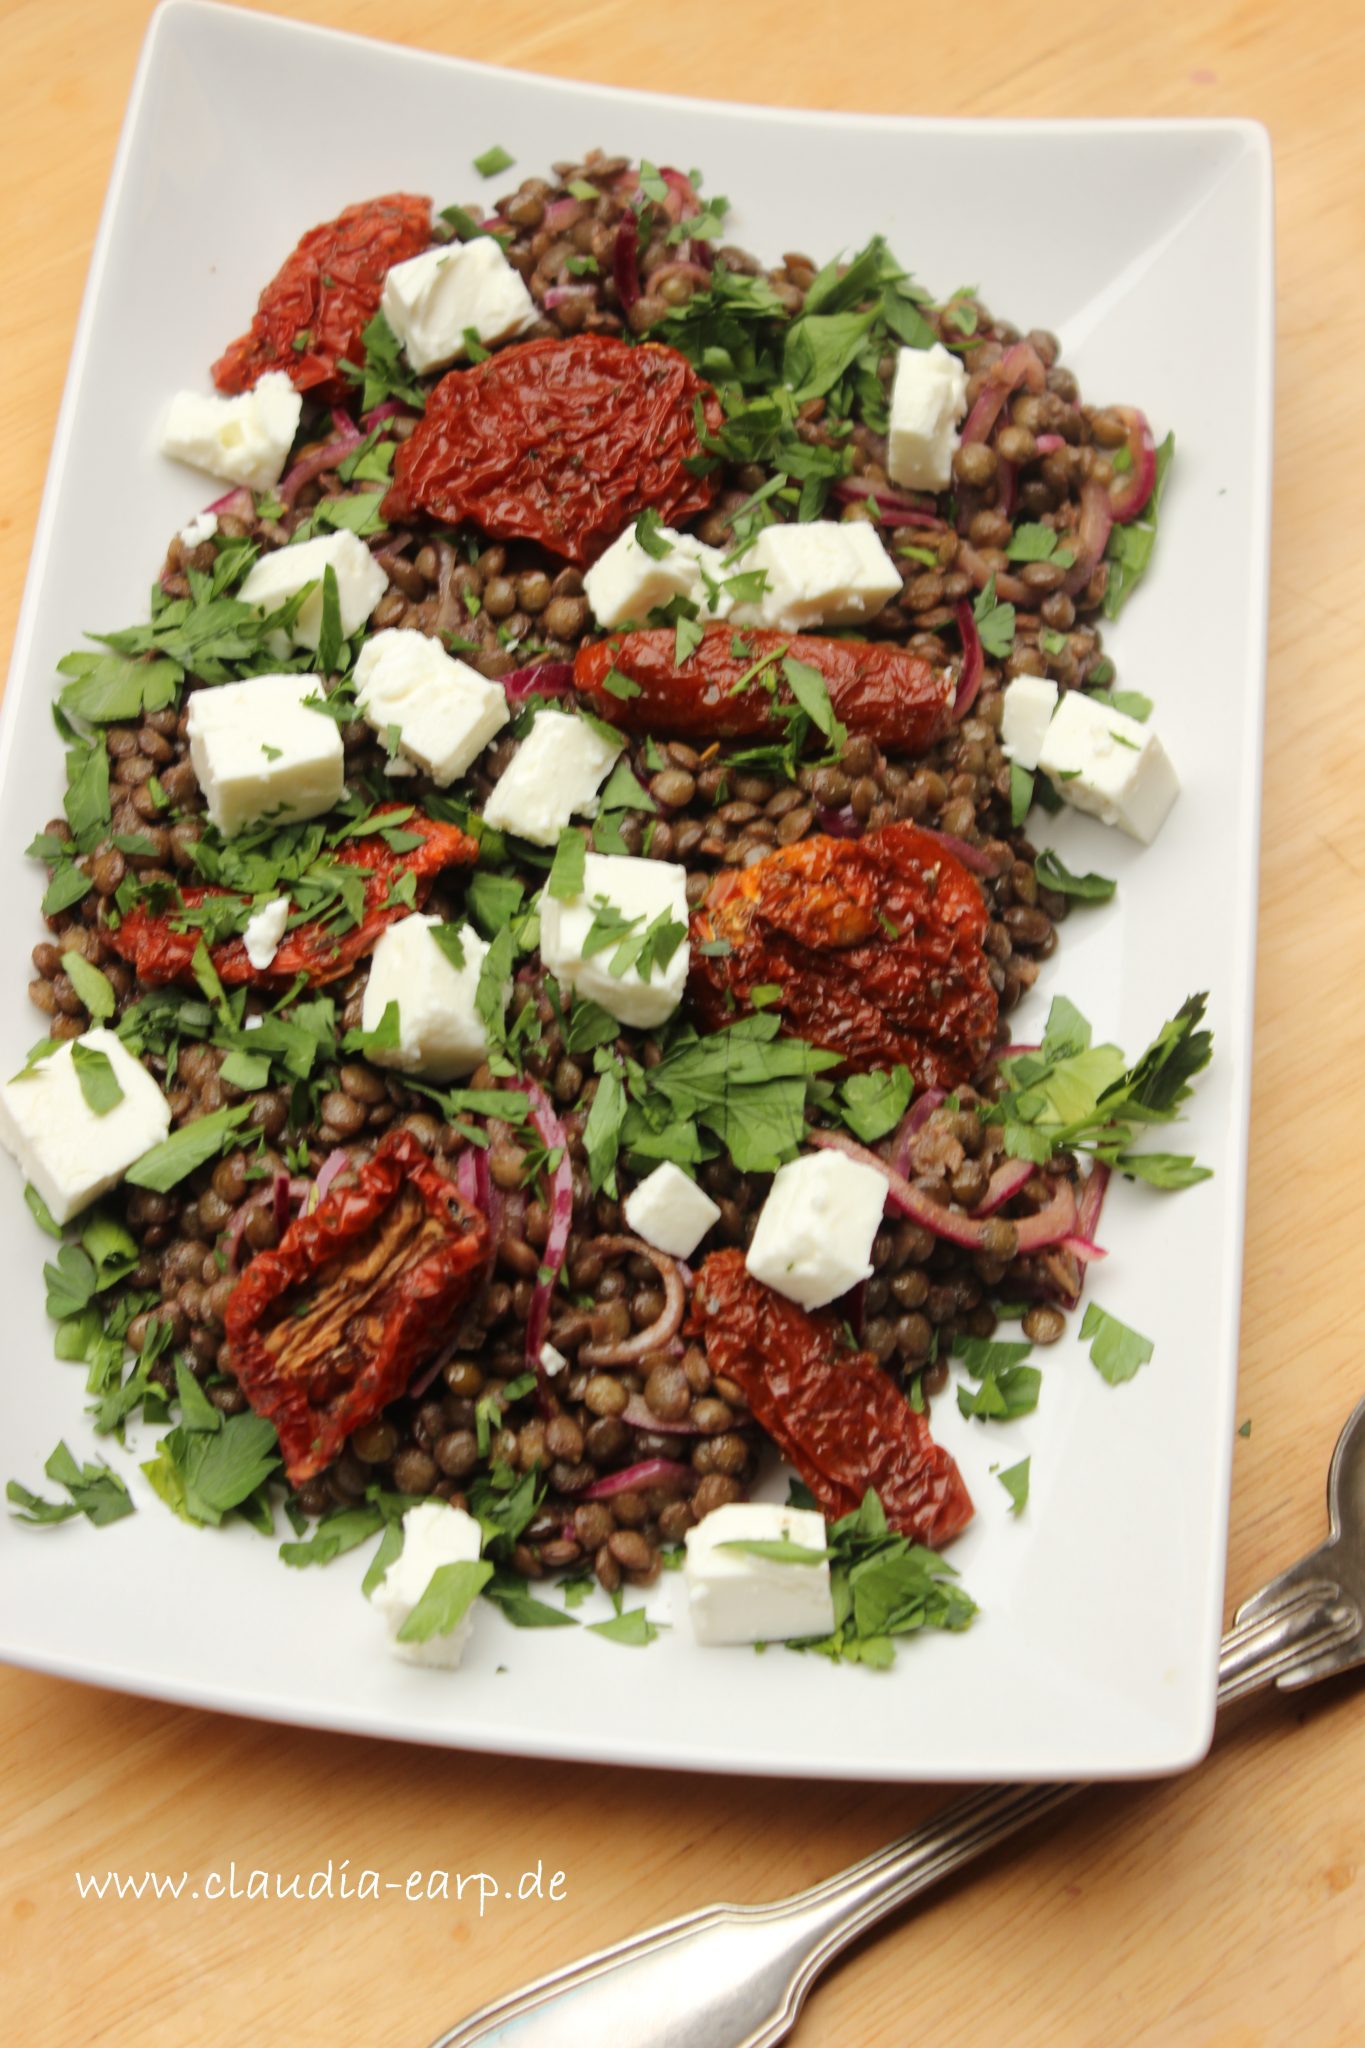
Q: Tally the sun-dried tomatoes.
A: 7